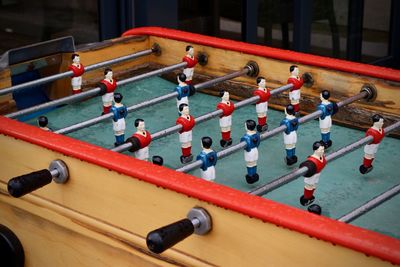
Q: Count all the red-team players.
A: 10